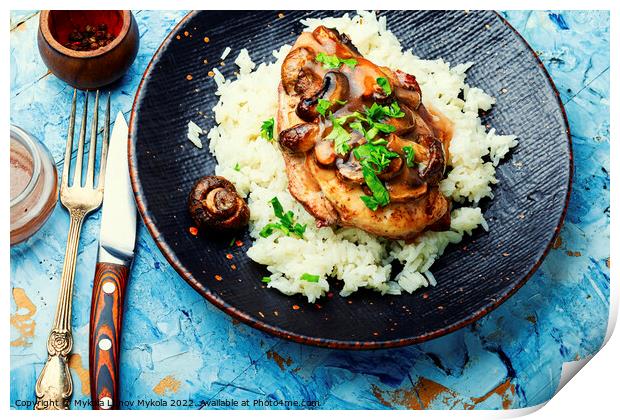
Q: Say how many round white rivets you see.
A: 3